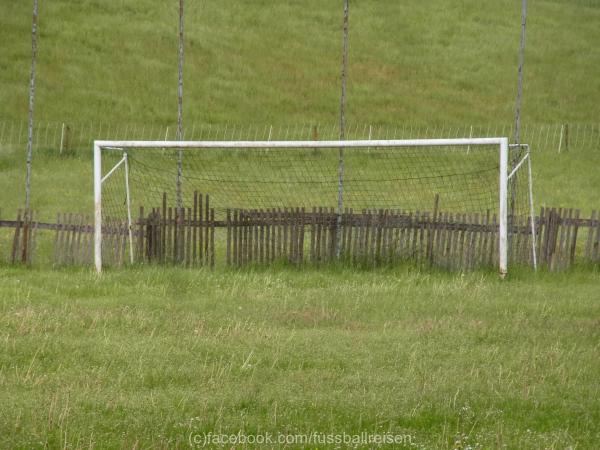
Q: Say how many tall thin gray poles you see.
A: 4